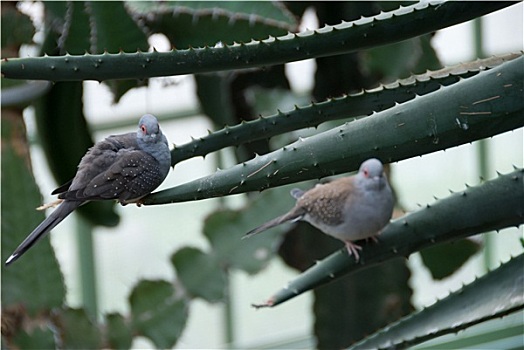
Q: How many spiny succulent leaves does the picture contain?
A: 5